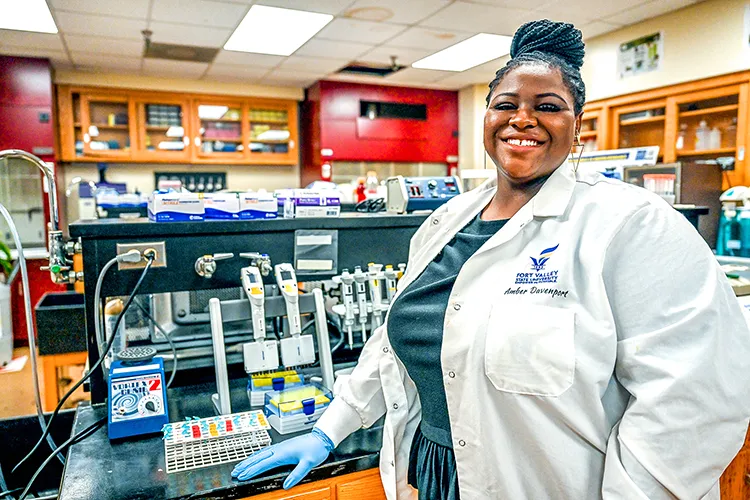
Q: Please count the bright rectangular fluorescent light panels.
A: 3